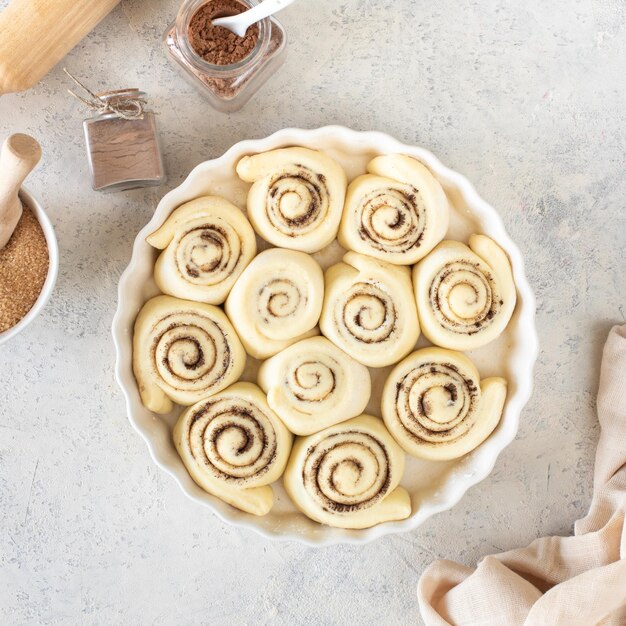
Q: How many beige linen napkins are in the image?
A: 1